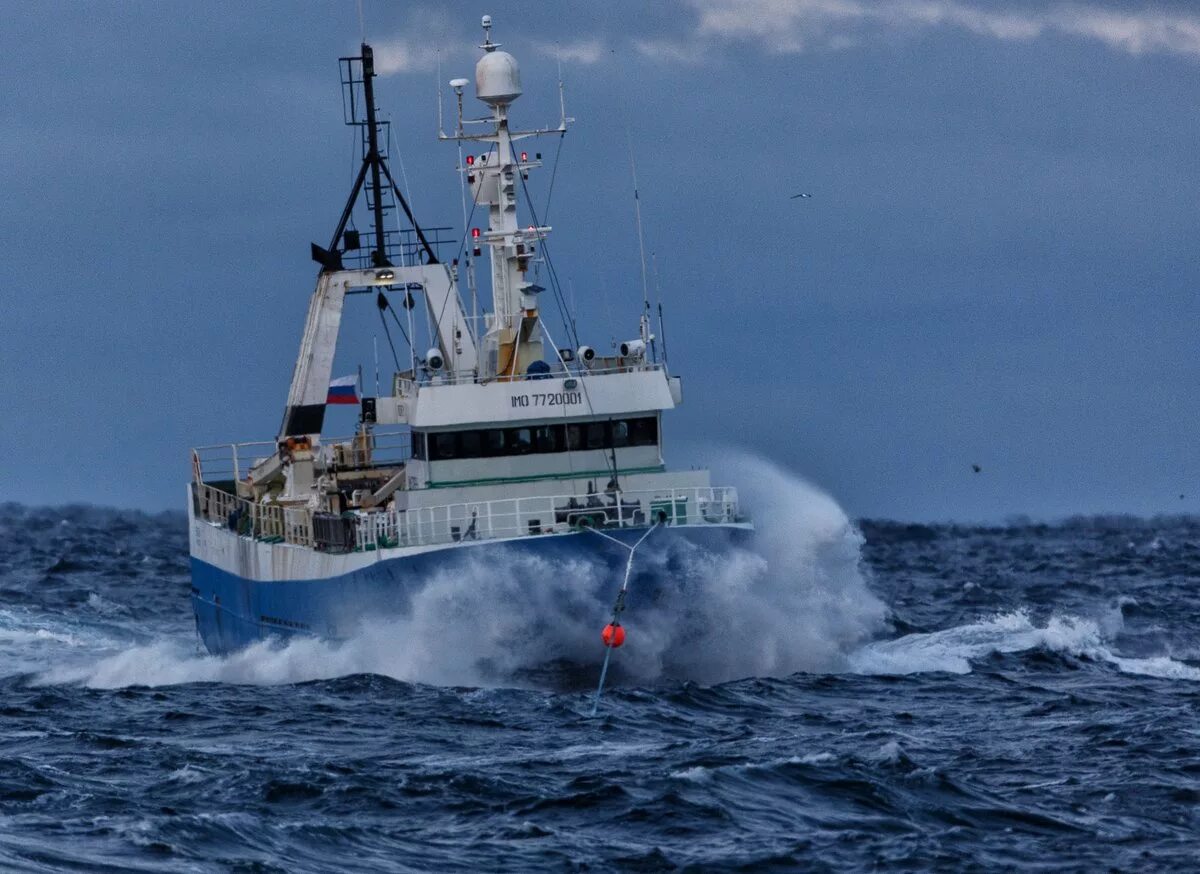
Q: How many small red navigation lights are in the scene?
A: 4